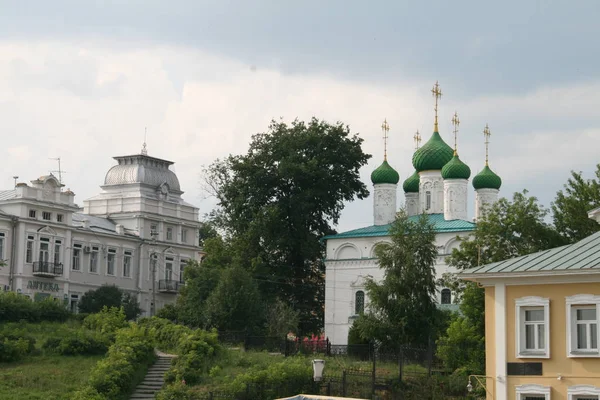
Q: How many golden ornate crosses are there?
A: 5